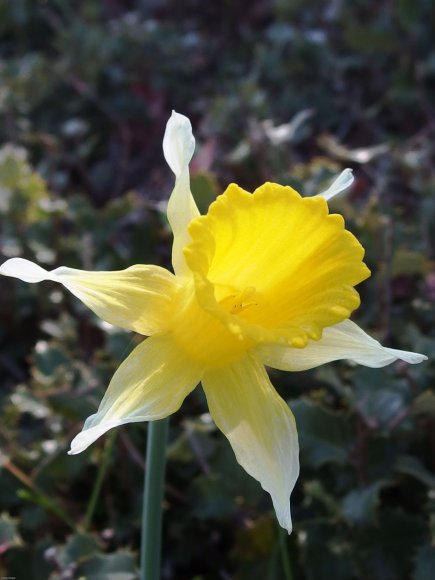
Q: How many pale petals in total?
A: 6